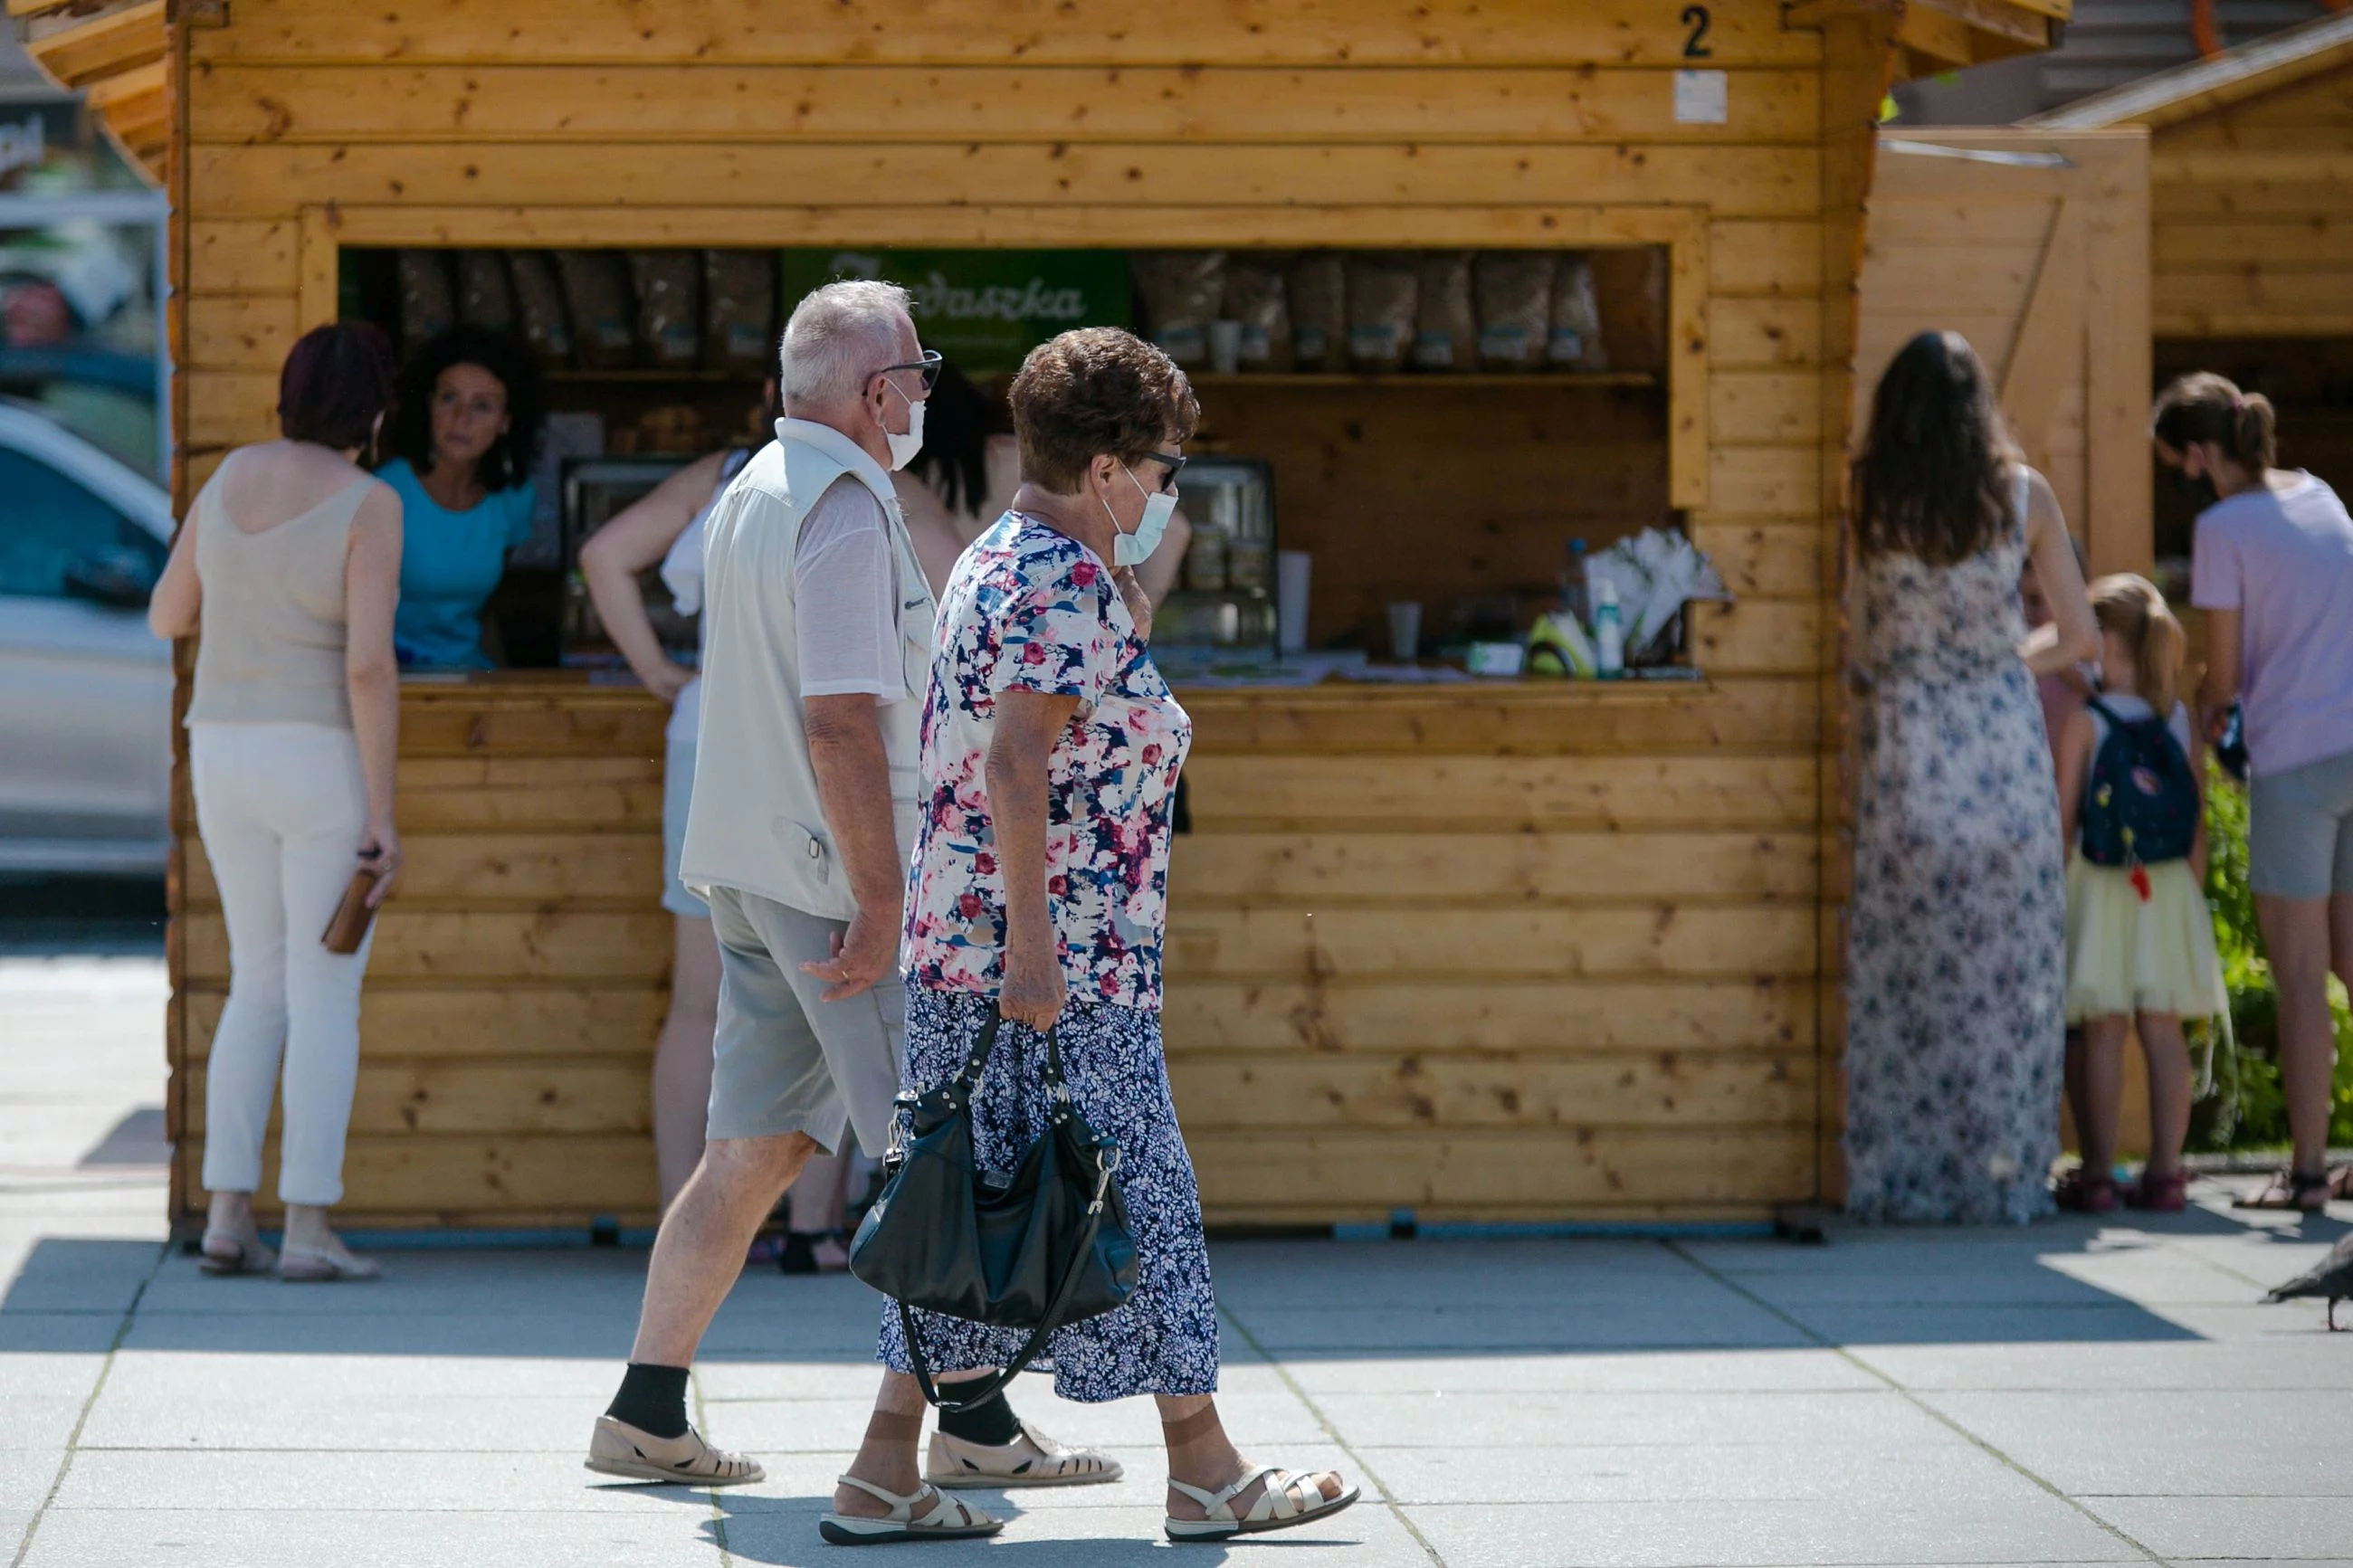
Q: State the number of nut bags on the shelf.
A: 13